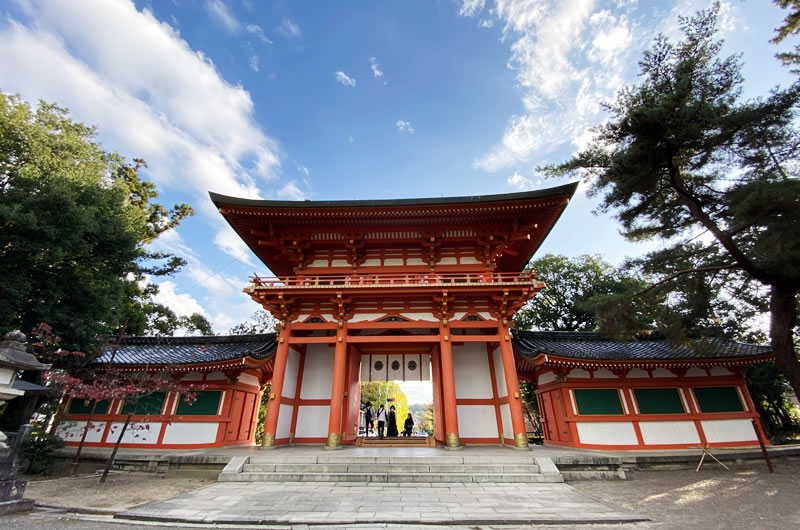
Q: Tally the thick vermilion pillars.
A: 4